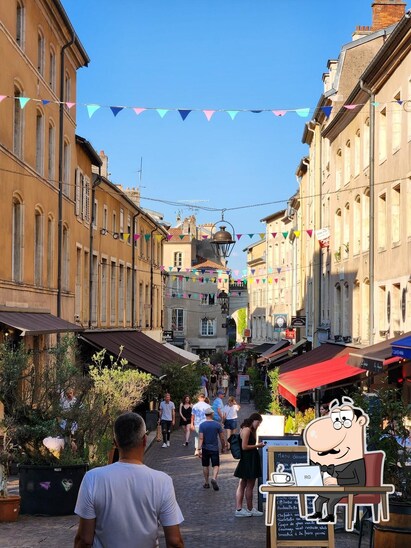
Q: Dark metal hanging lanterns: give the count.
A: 3